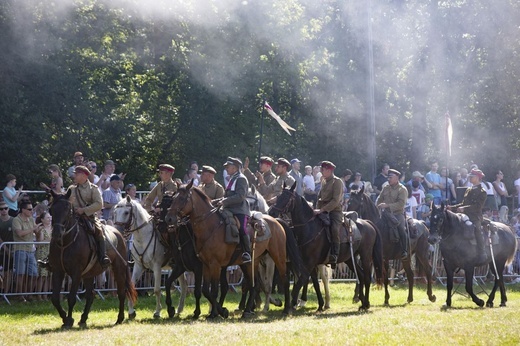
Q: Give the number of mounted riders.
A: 9